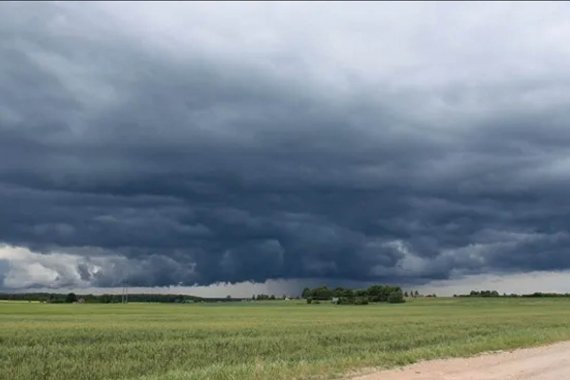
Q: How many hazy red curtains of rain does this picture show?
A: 0